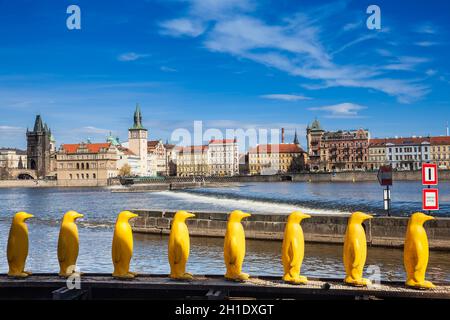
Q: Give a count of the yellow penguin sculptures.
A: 8